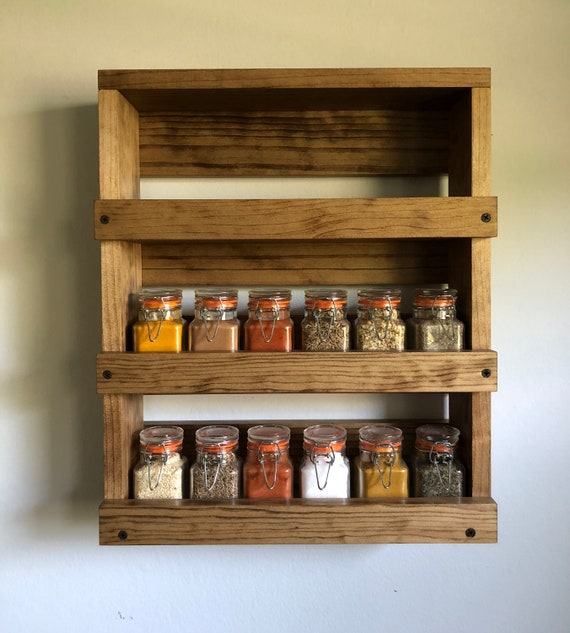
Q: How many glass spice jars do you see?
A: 12